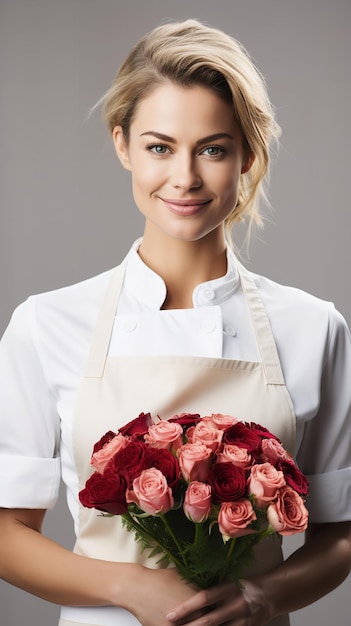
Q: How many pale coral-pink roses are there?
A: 12